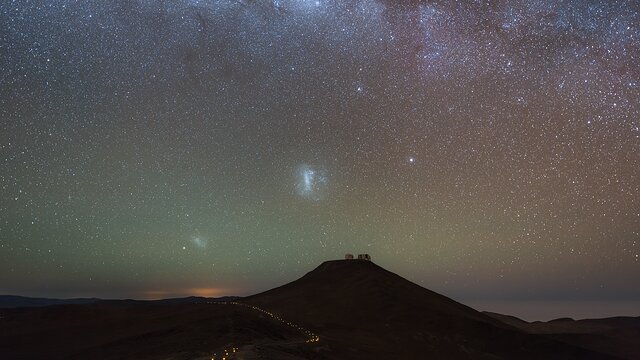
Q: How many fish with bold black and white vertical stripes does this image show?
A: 0